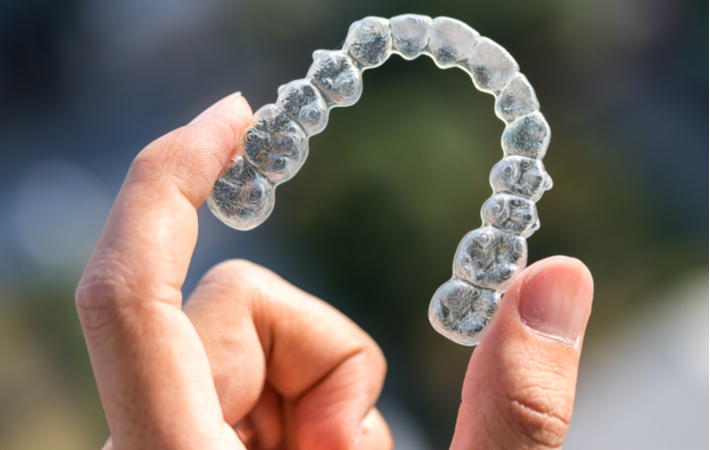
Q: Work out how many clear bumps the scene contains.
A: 14